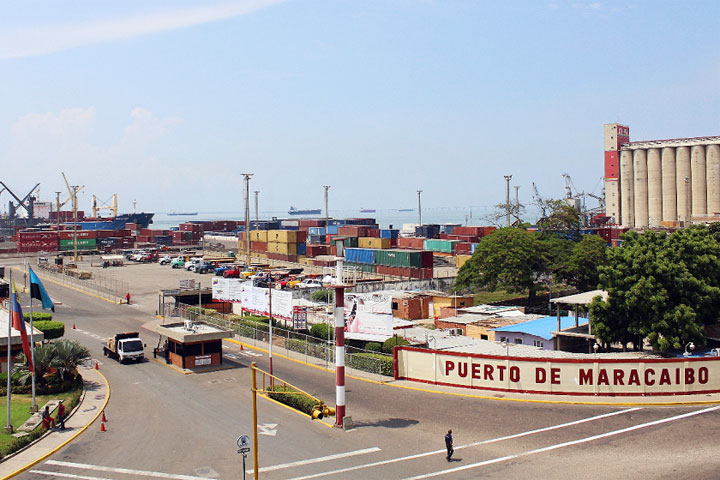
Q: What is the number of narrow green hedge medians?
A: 1